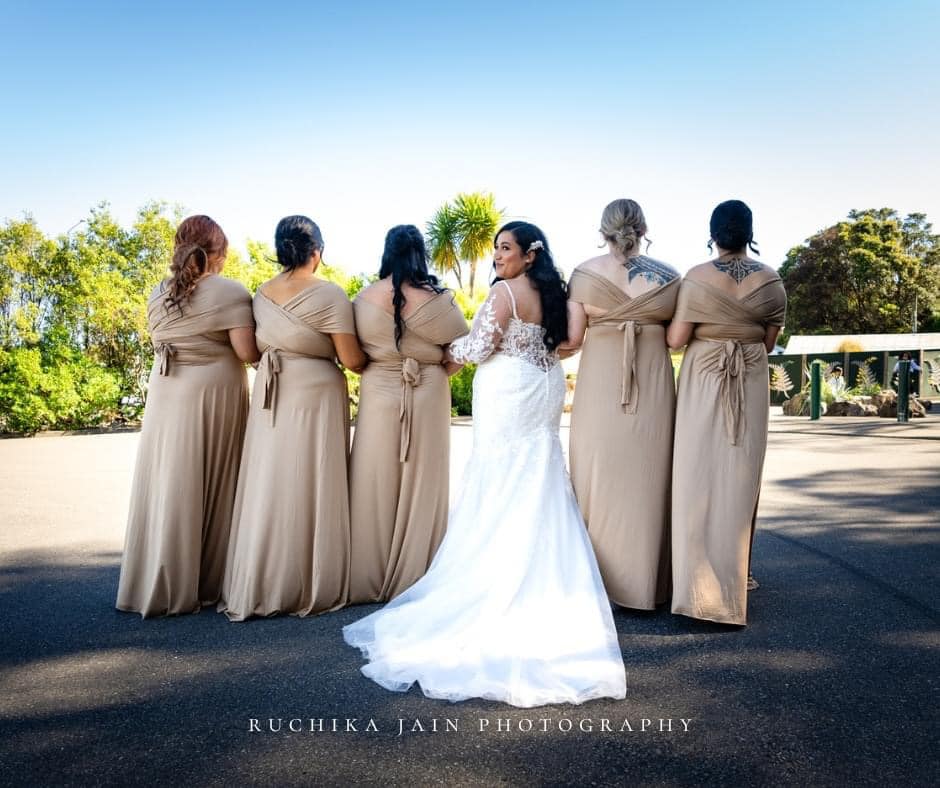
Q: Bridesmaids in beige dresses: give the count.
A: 5